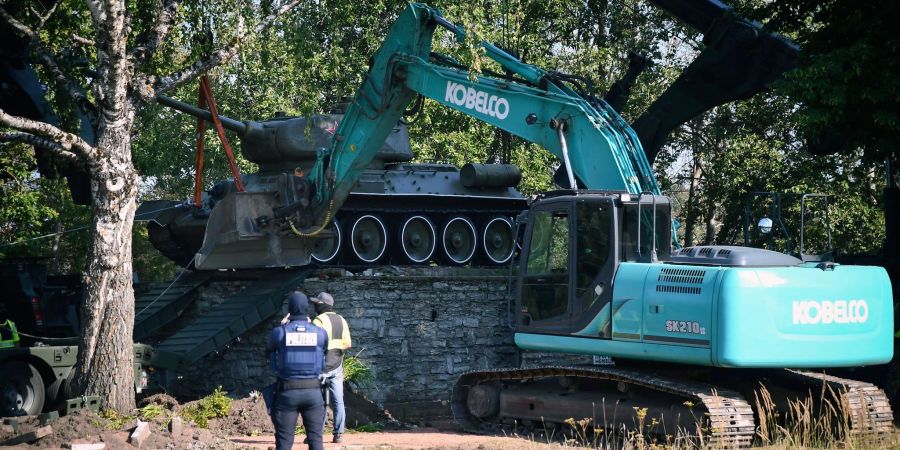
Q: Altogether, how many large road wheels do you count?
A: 5